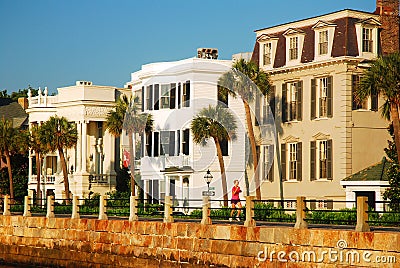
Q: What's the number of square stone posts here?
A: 11